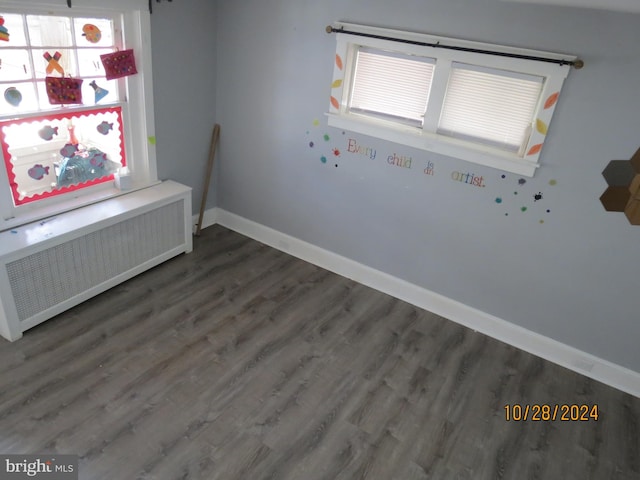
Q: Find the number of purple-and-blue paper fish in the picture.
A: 5